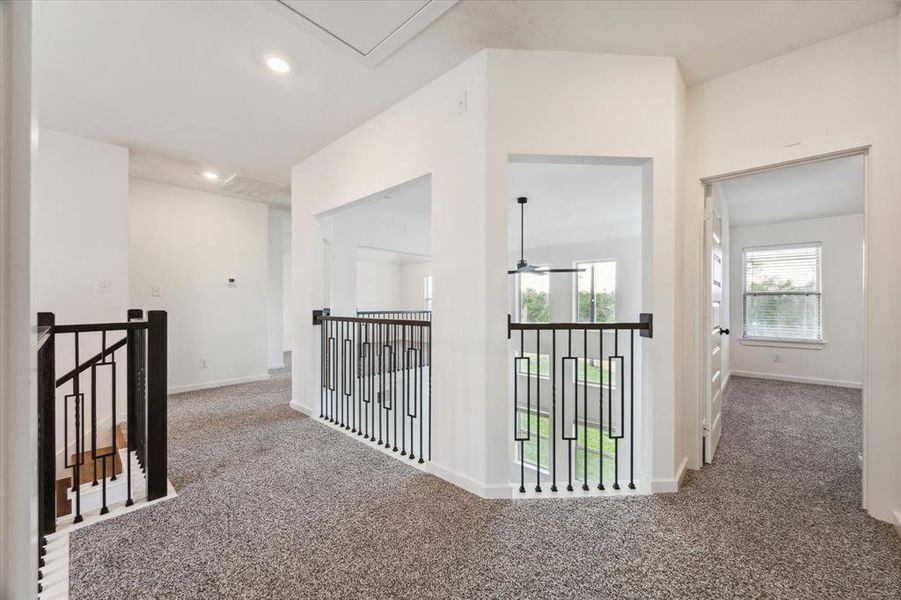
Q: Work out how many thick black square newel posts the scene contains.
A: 3